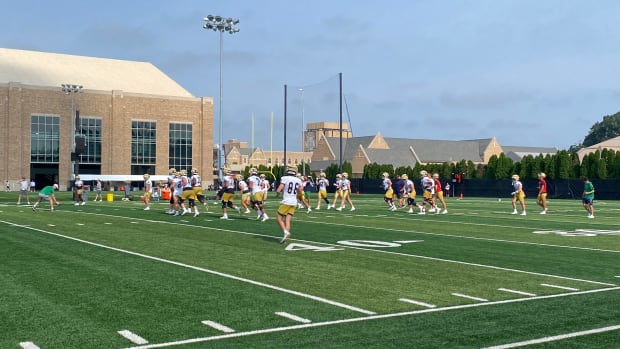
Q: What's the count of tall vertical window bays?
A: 4